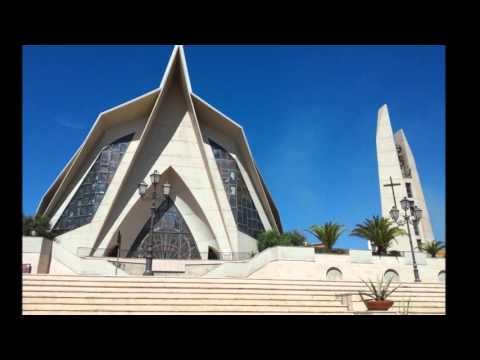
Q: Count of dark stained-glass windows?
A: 3